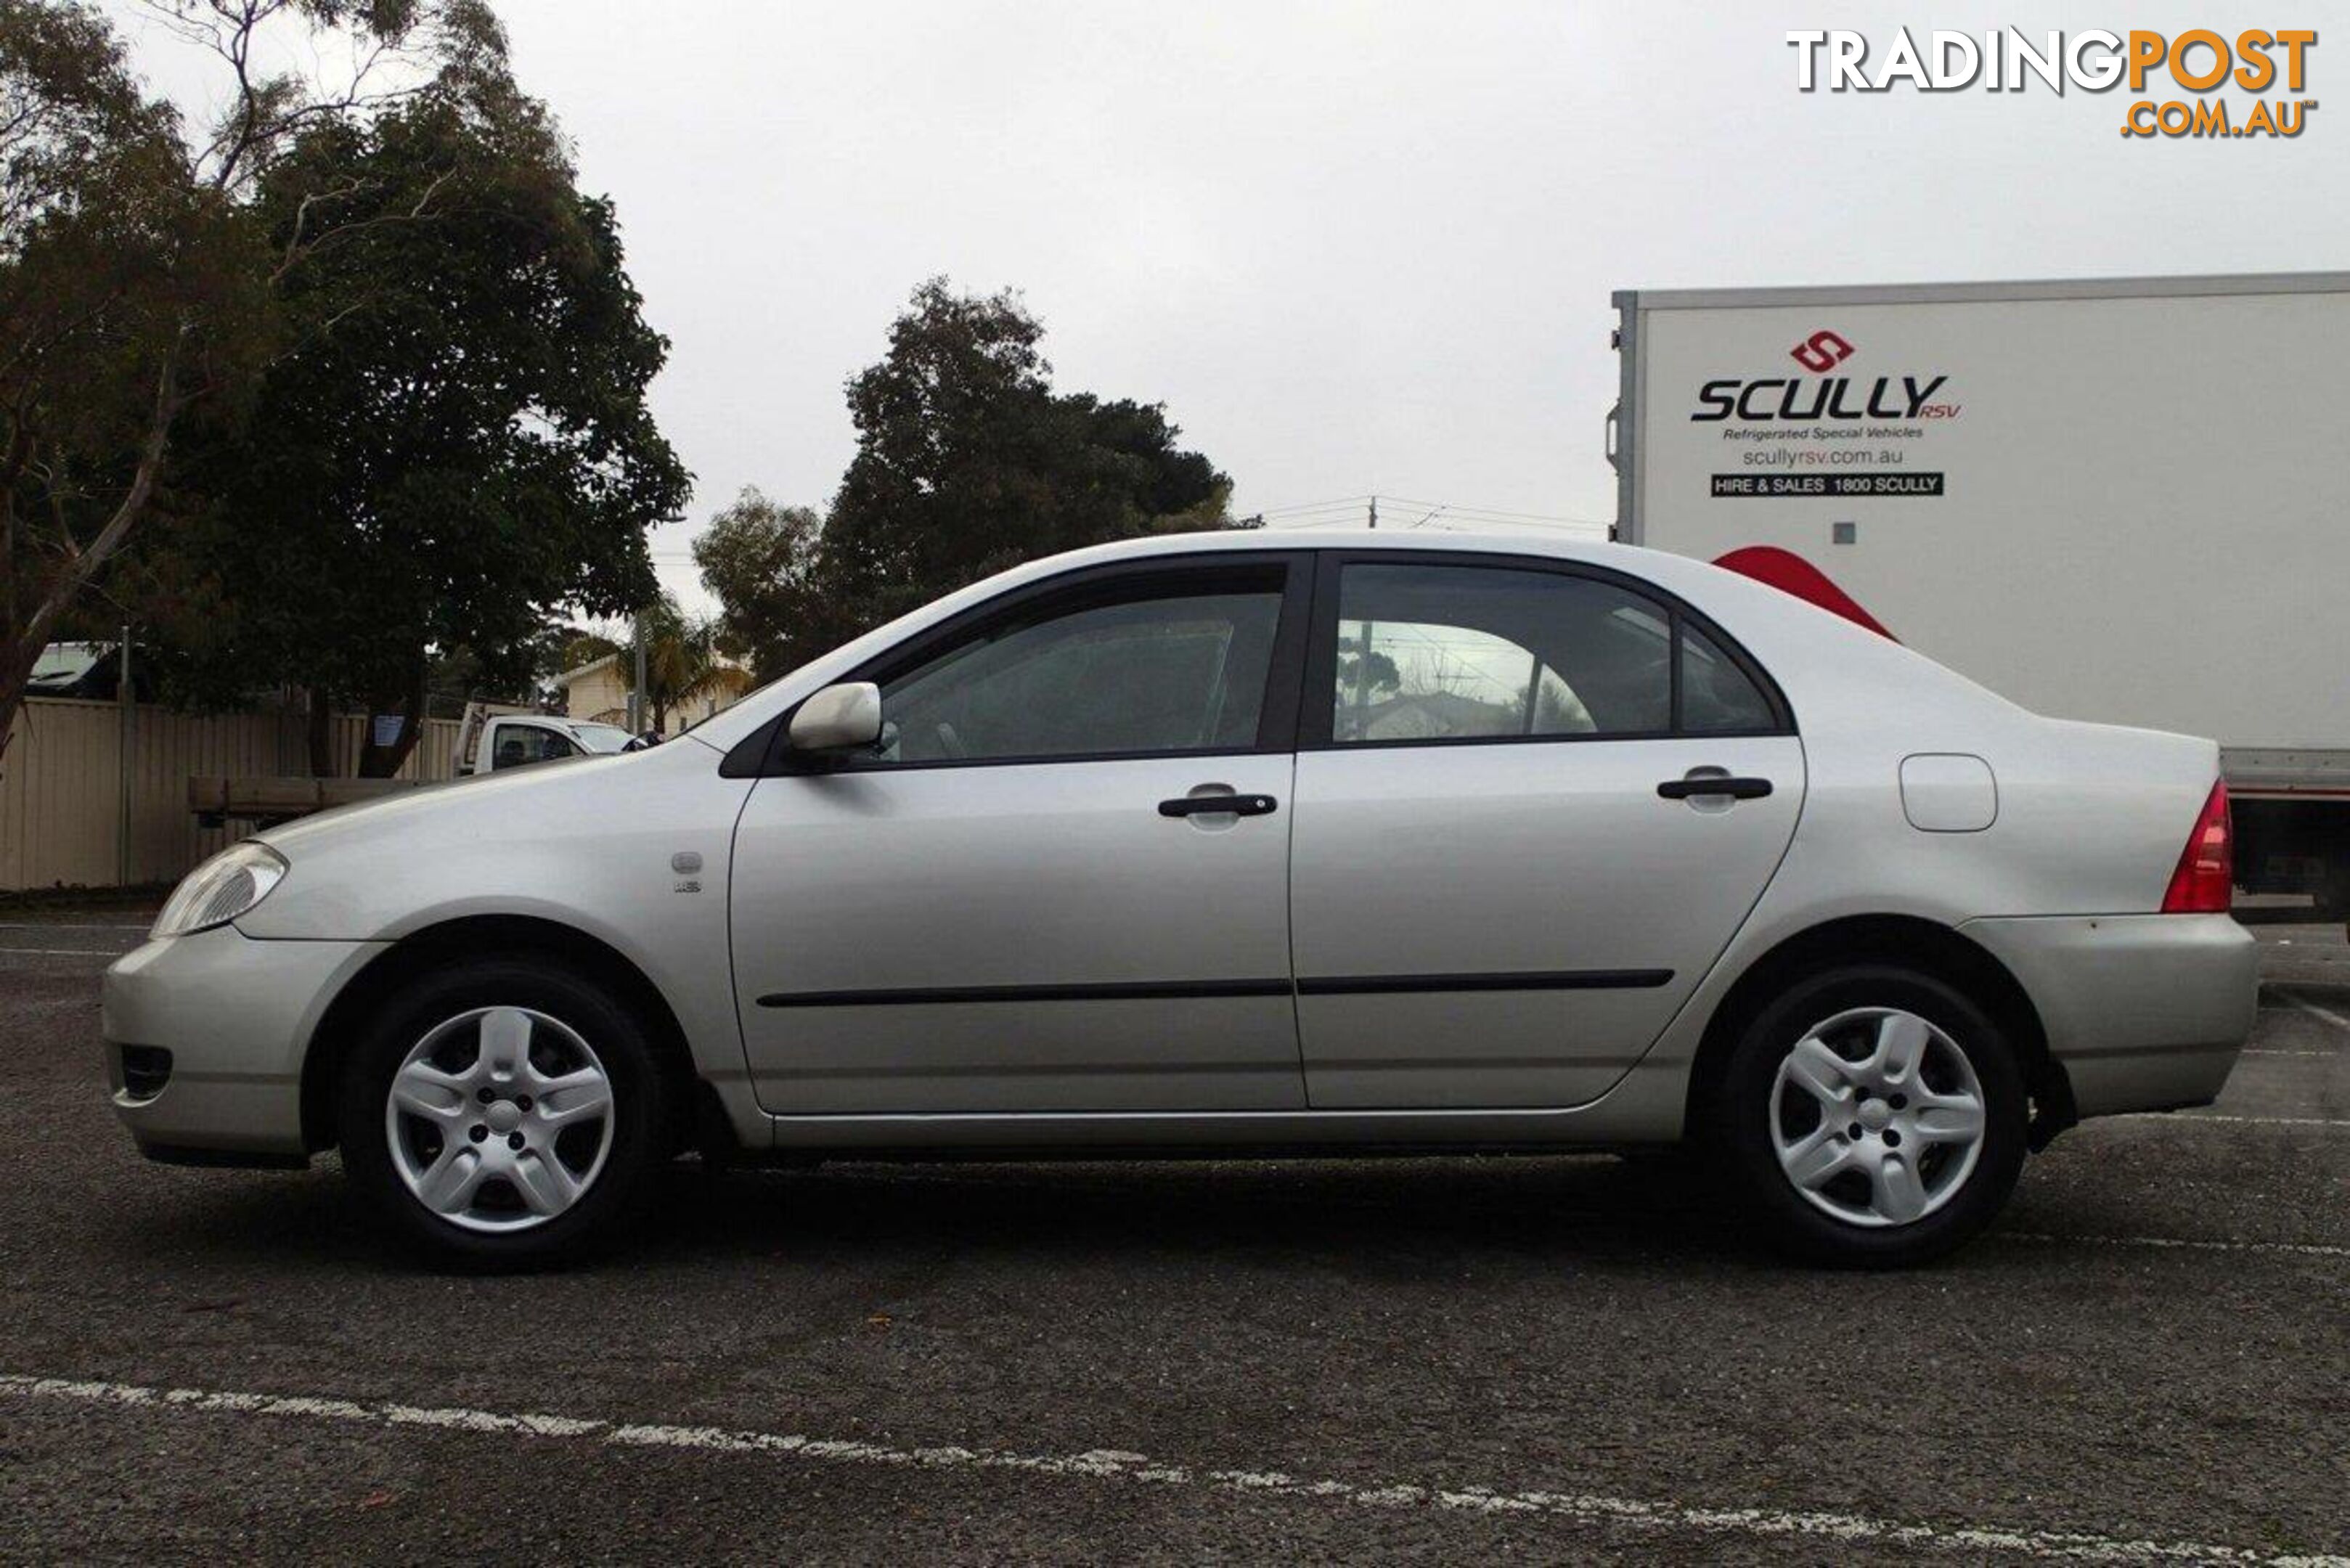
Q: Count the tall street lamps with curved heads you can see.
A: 1